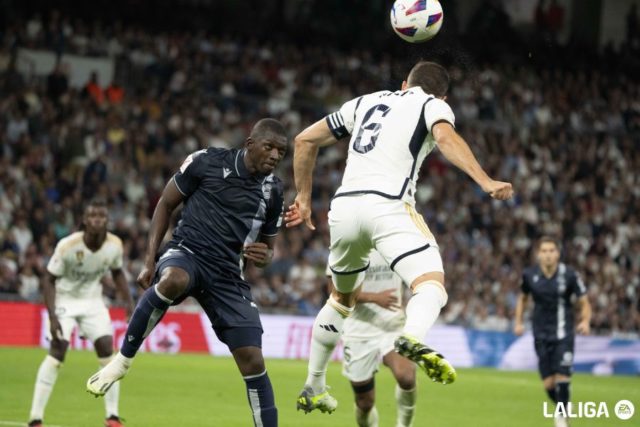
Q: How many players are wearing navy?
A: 2